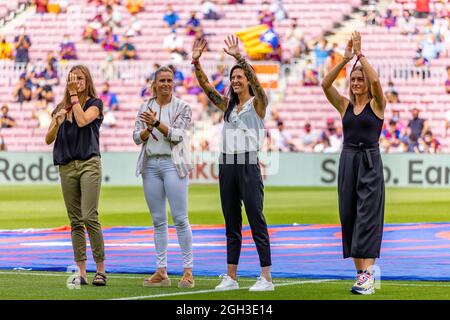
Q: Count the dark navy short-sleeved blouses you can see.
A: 1